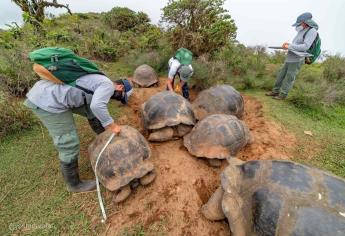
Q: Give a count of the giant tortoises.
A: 6